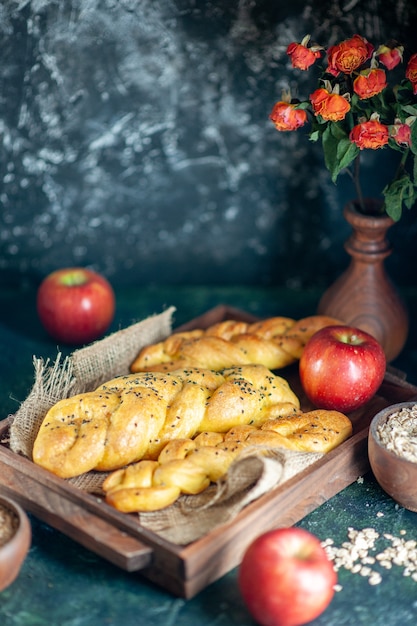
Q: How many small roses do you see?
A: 9